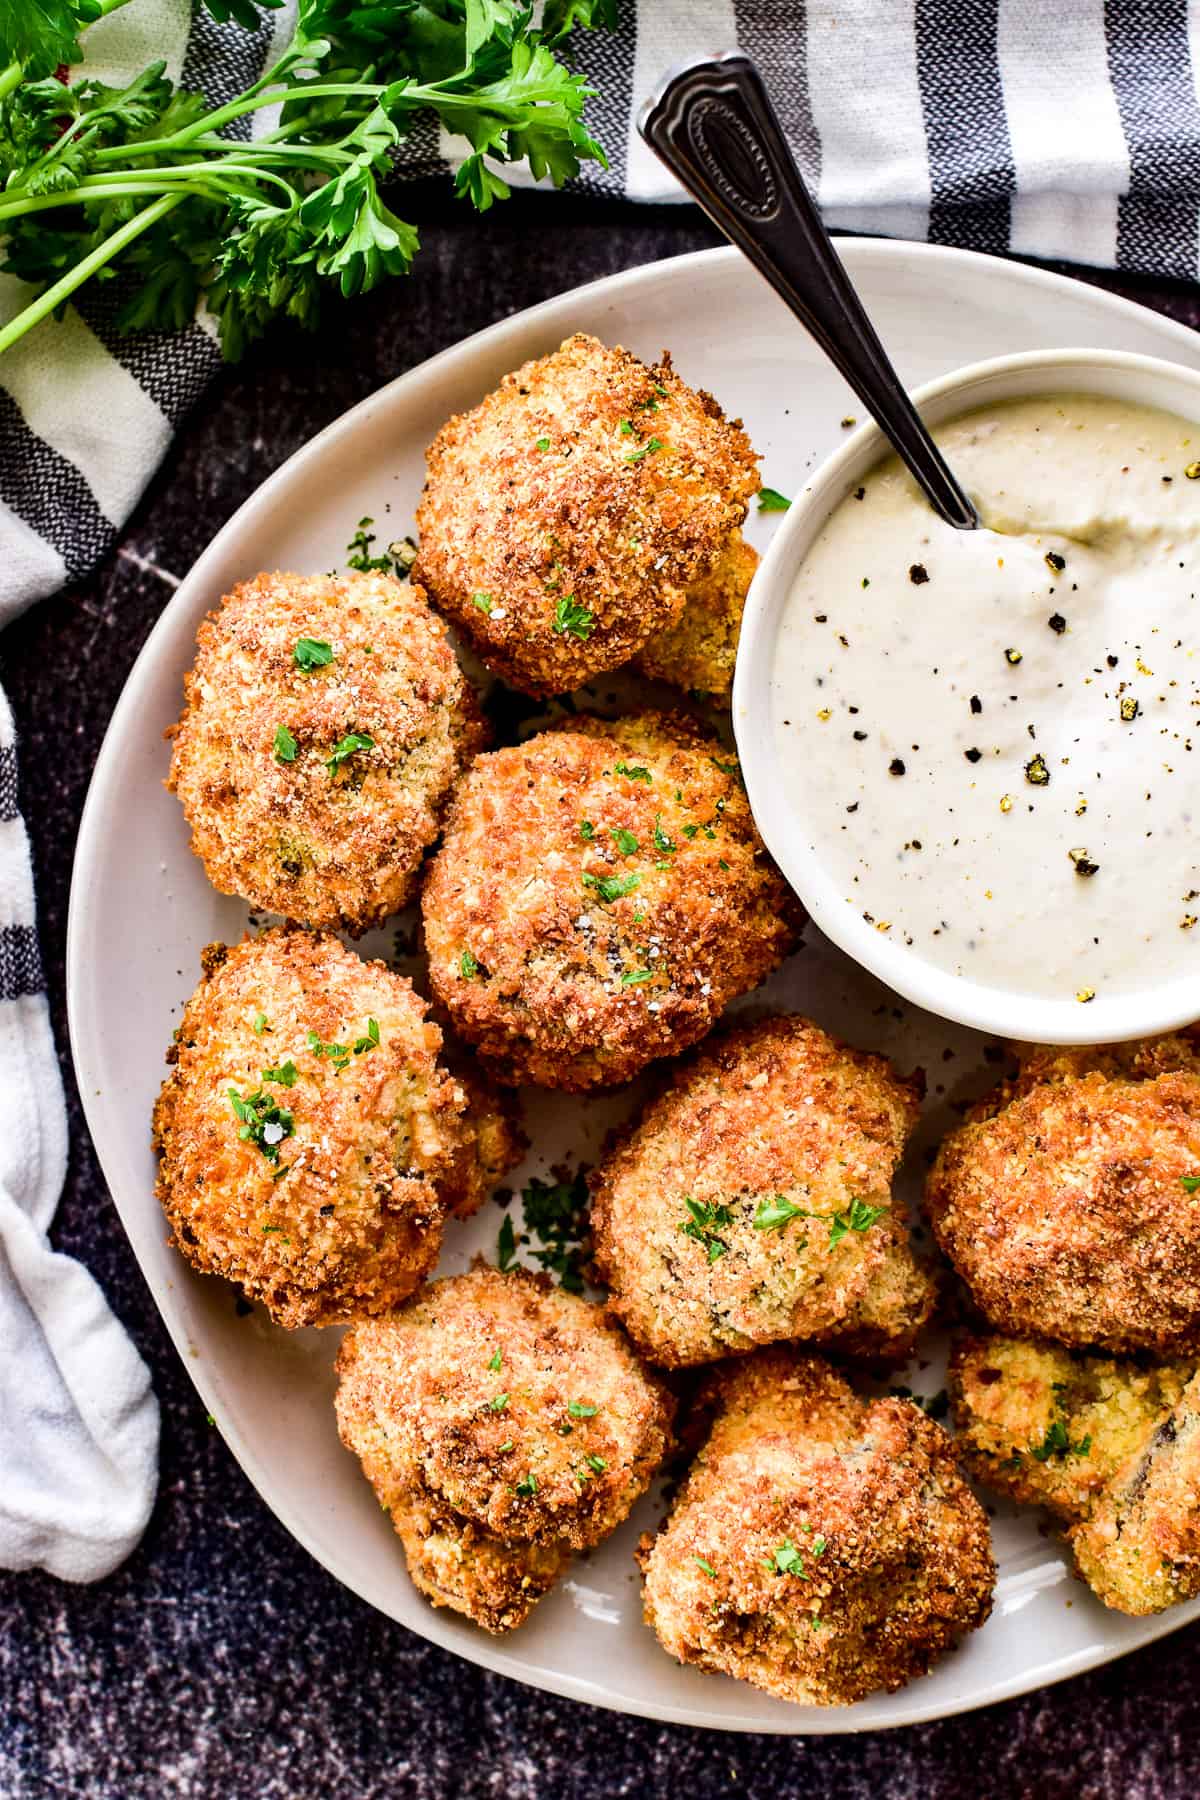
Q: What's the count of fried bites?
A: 9